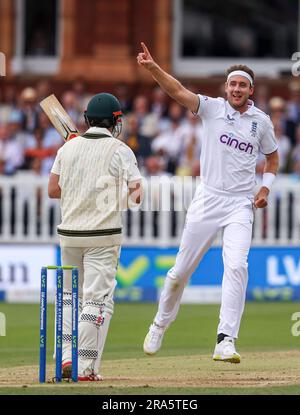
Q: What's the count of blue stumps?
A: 3